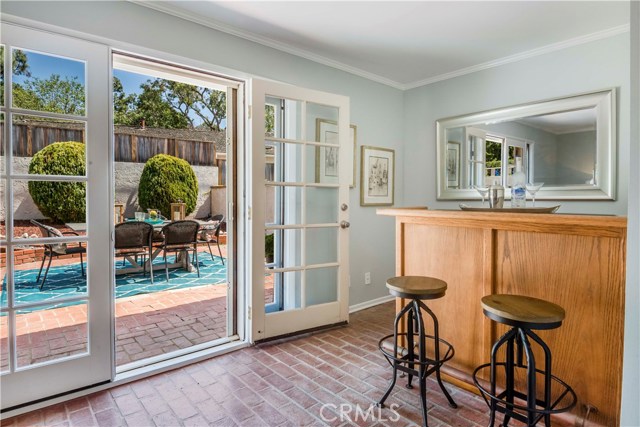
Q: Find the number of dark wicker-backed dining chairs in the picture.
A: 4